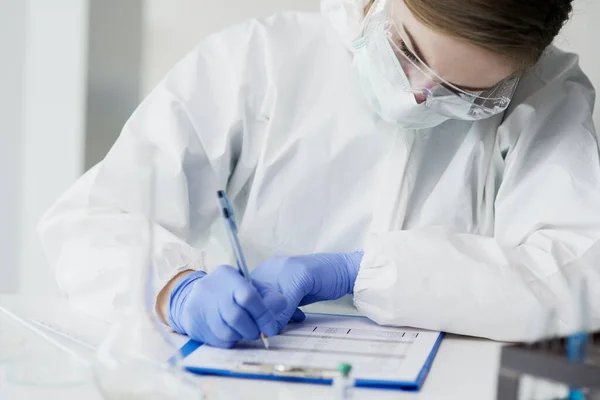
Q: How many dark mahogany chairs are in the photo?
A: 0